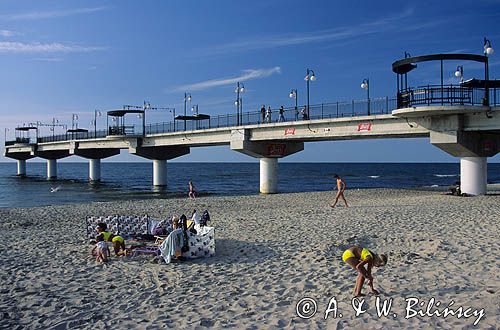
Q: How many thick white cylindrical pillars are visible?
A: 6